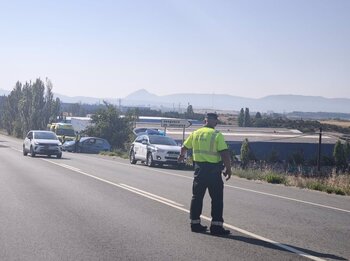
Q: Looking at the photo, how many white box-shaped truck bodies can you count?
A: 1